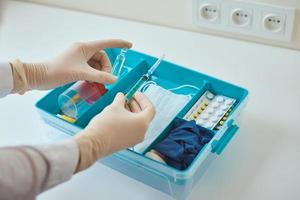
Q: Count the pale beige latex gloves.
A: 2